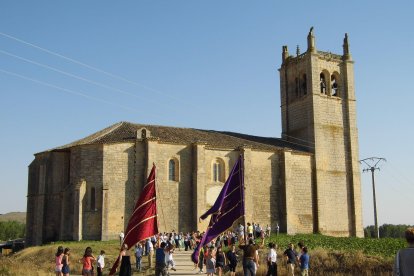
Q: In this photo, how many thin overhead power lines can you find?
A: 3